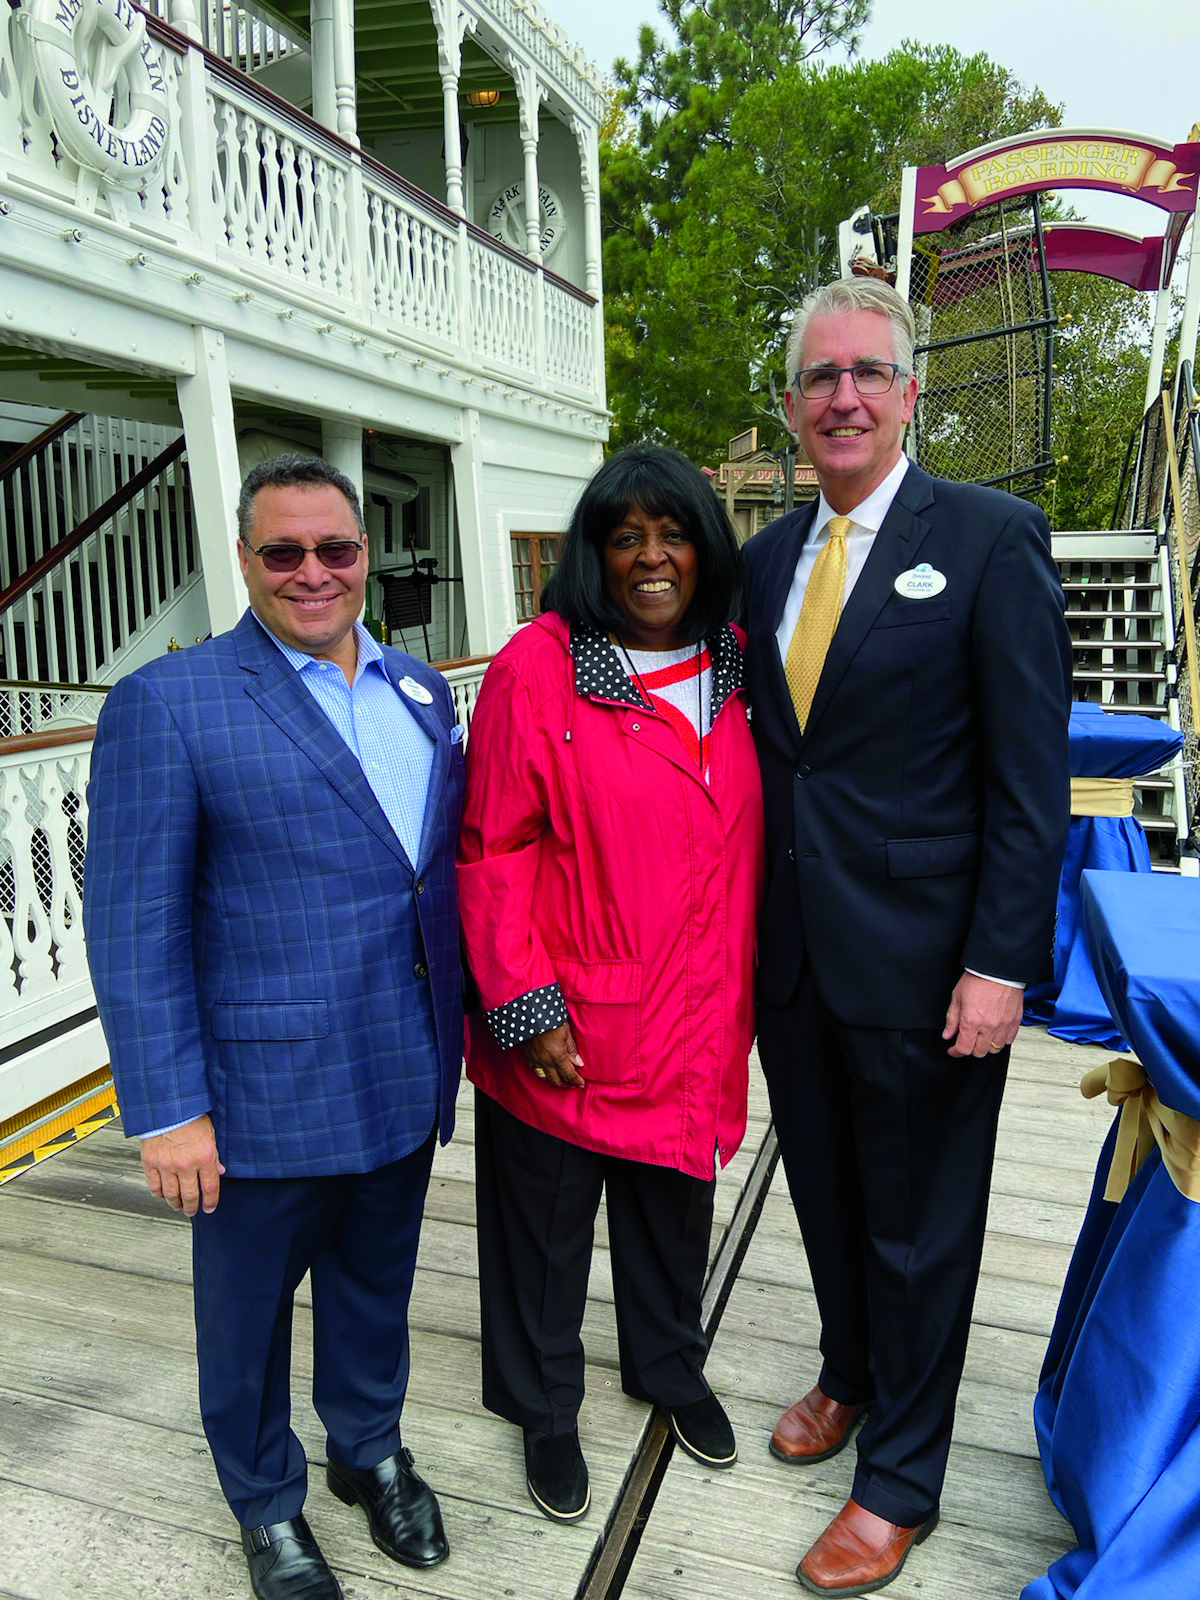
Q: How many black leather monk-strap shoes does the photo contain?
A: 2